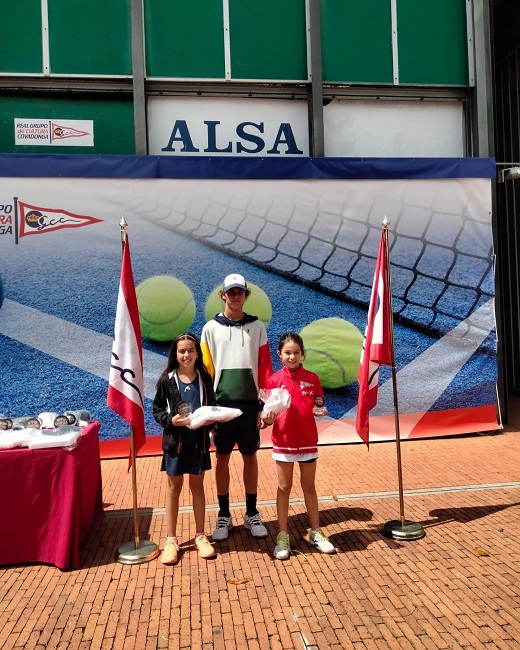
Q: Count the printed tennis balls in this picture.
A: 3